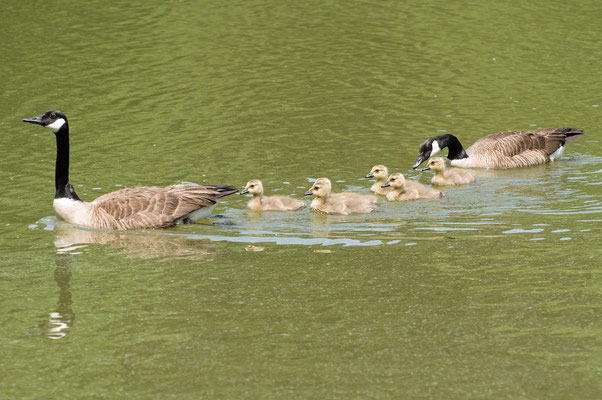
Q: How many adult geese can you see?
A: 2